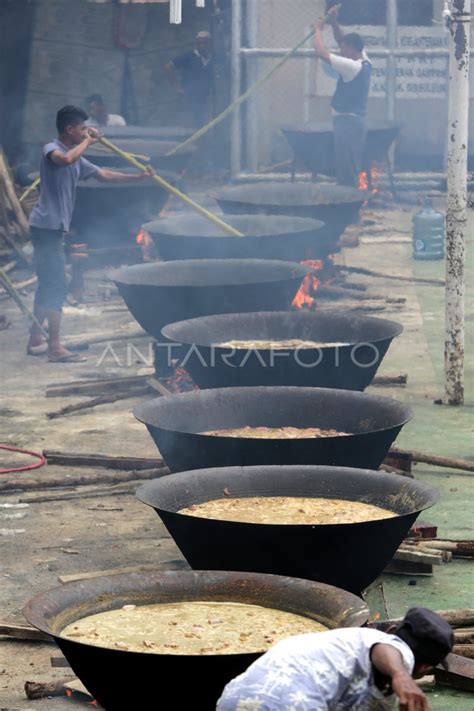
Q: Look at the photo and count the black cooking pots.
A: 11